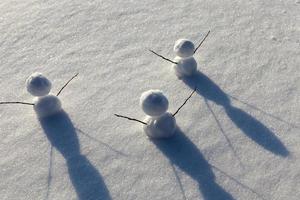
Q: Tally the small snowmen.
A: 3